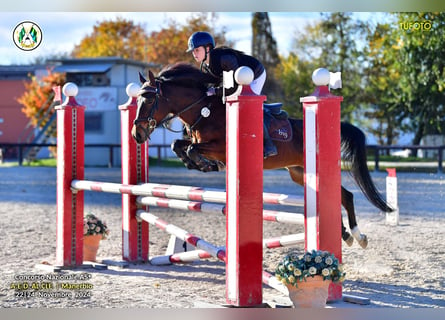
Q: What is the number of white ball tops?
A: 4